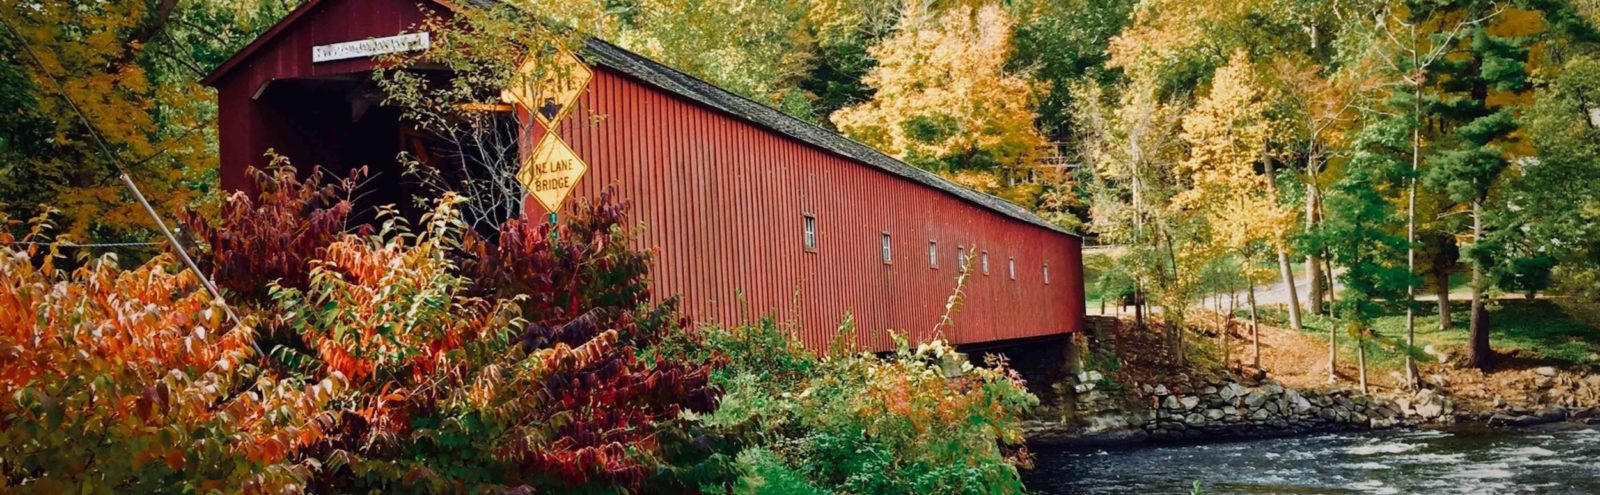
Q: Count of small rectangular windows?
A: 7